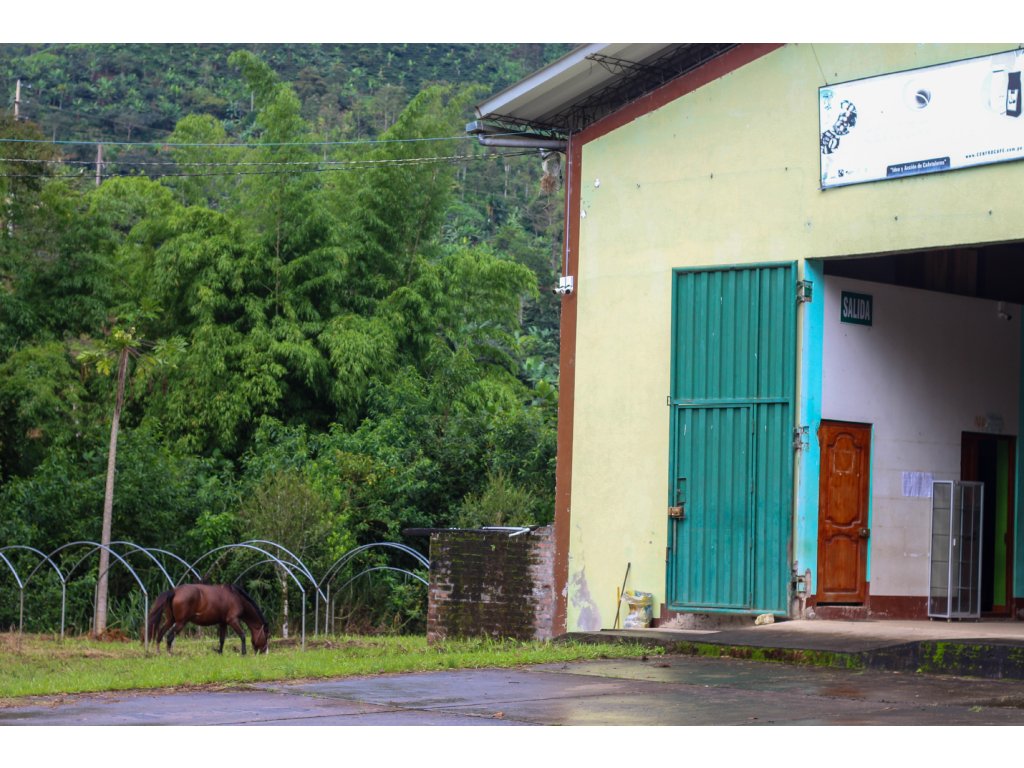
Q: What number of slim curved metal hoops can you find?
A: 11